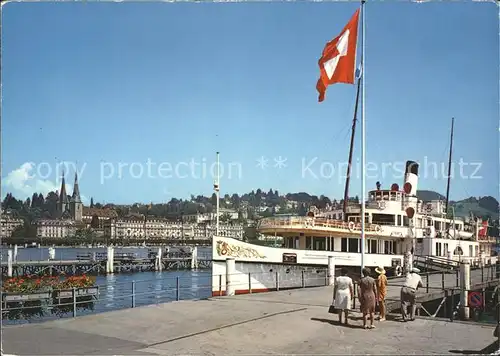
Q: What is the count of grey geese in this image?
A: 0